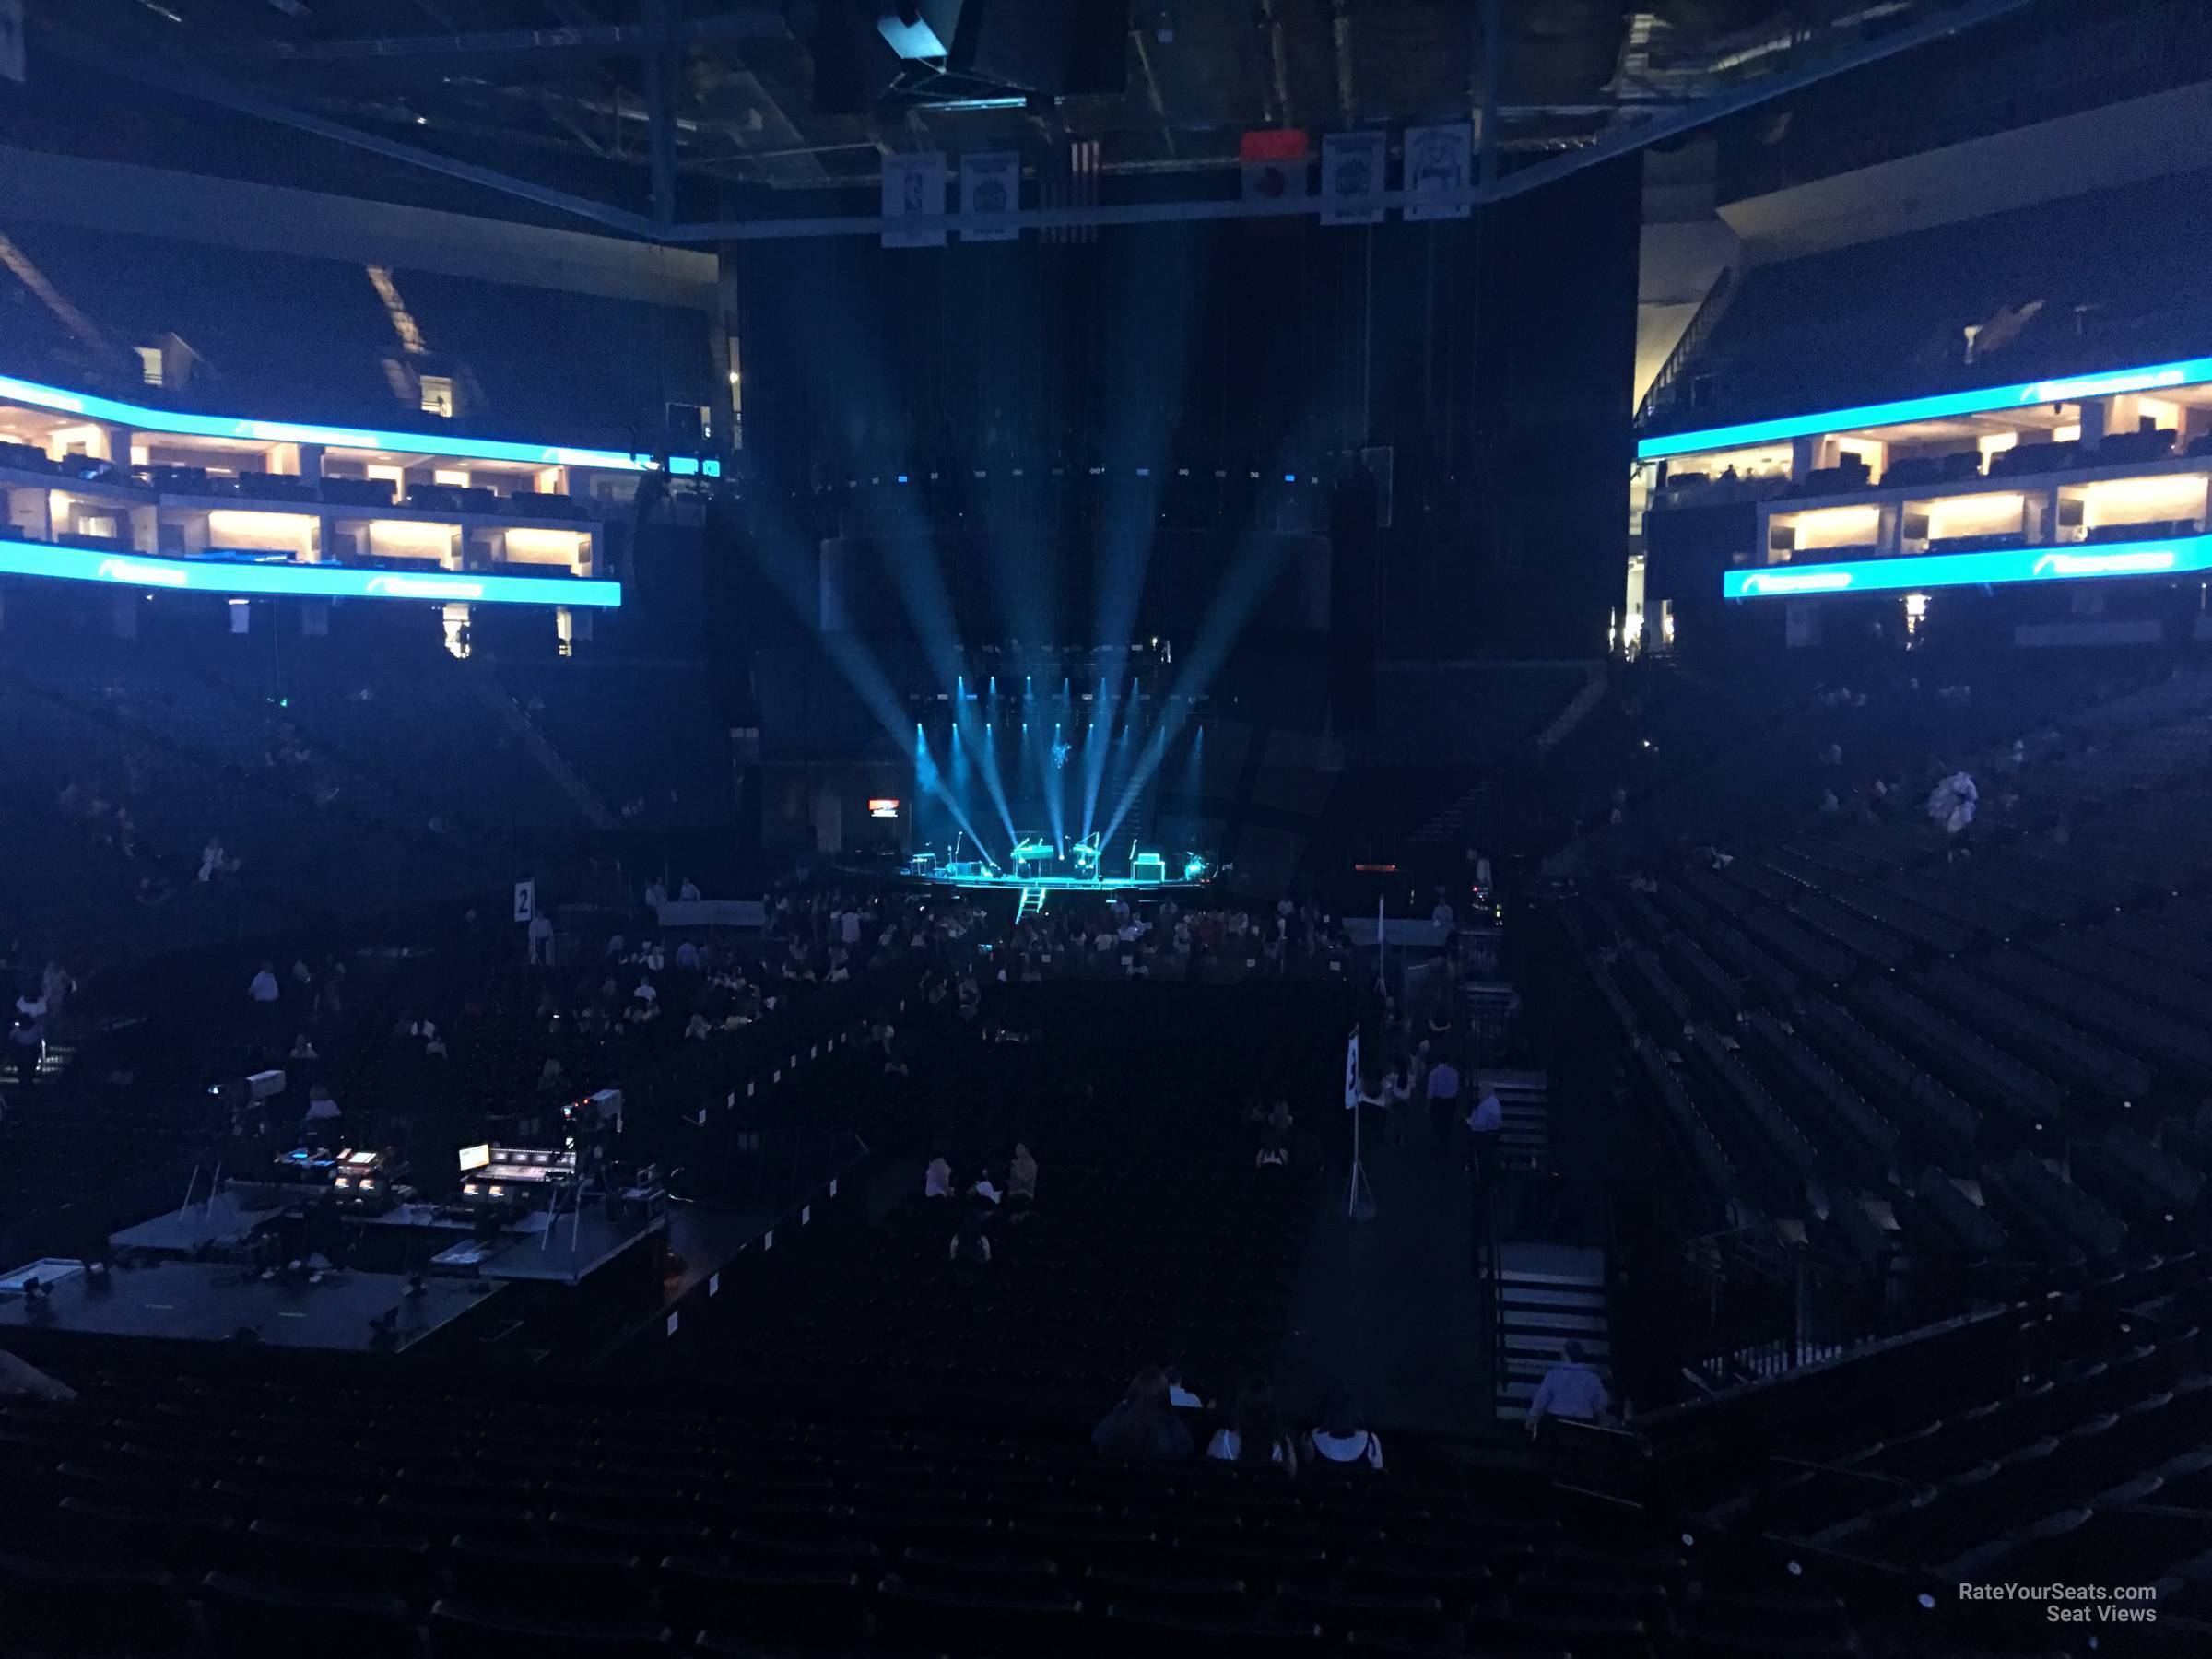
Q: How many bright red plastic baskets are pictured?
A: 0